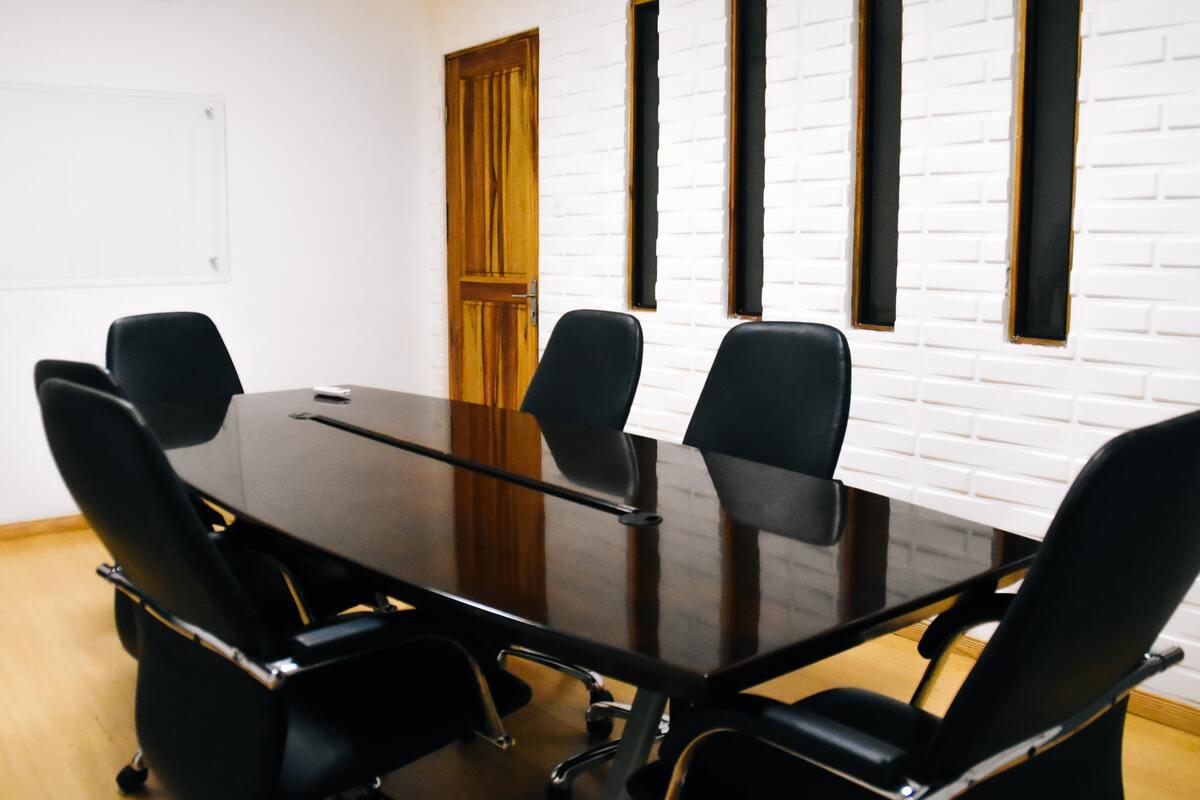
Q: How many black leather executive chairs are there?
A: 6